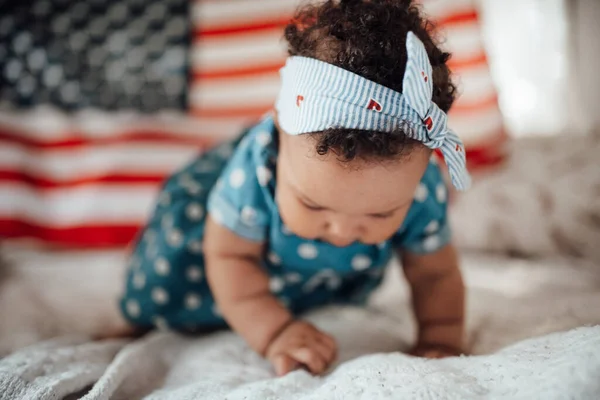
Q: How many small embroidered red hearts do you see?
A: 5